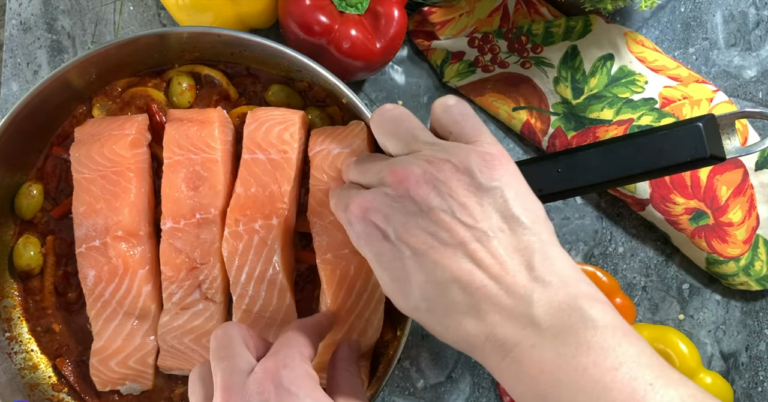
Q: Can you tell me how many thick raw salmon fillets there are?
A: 4